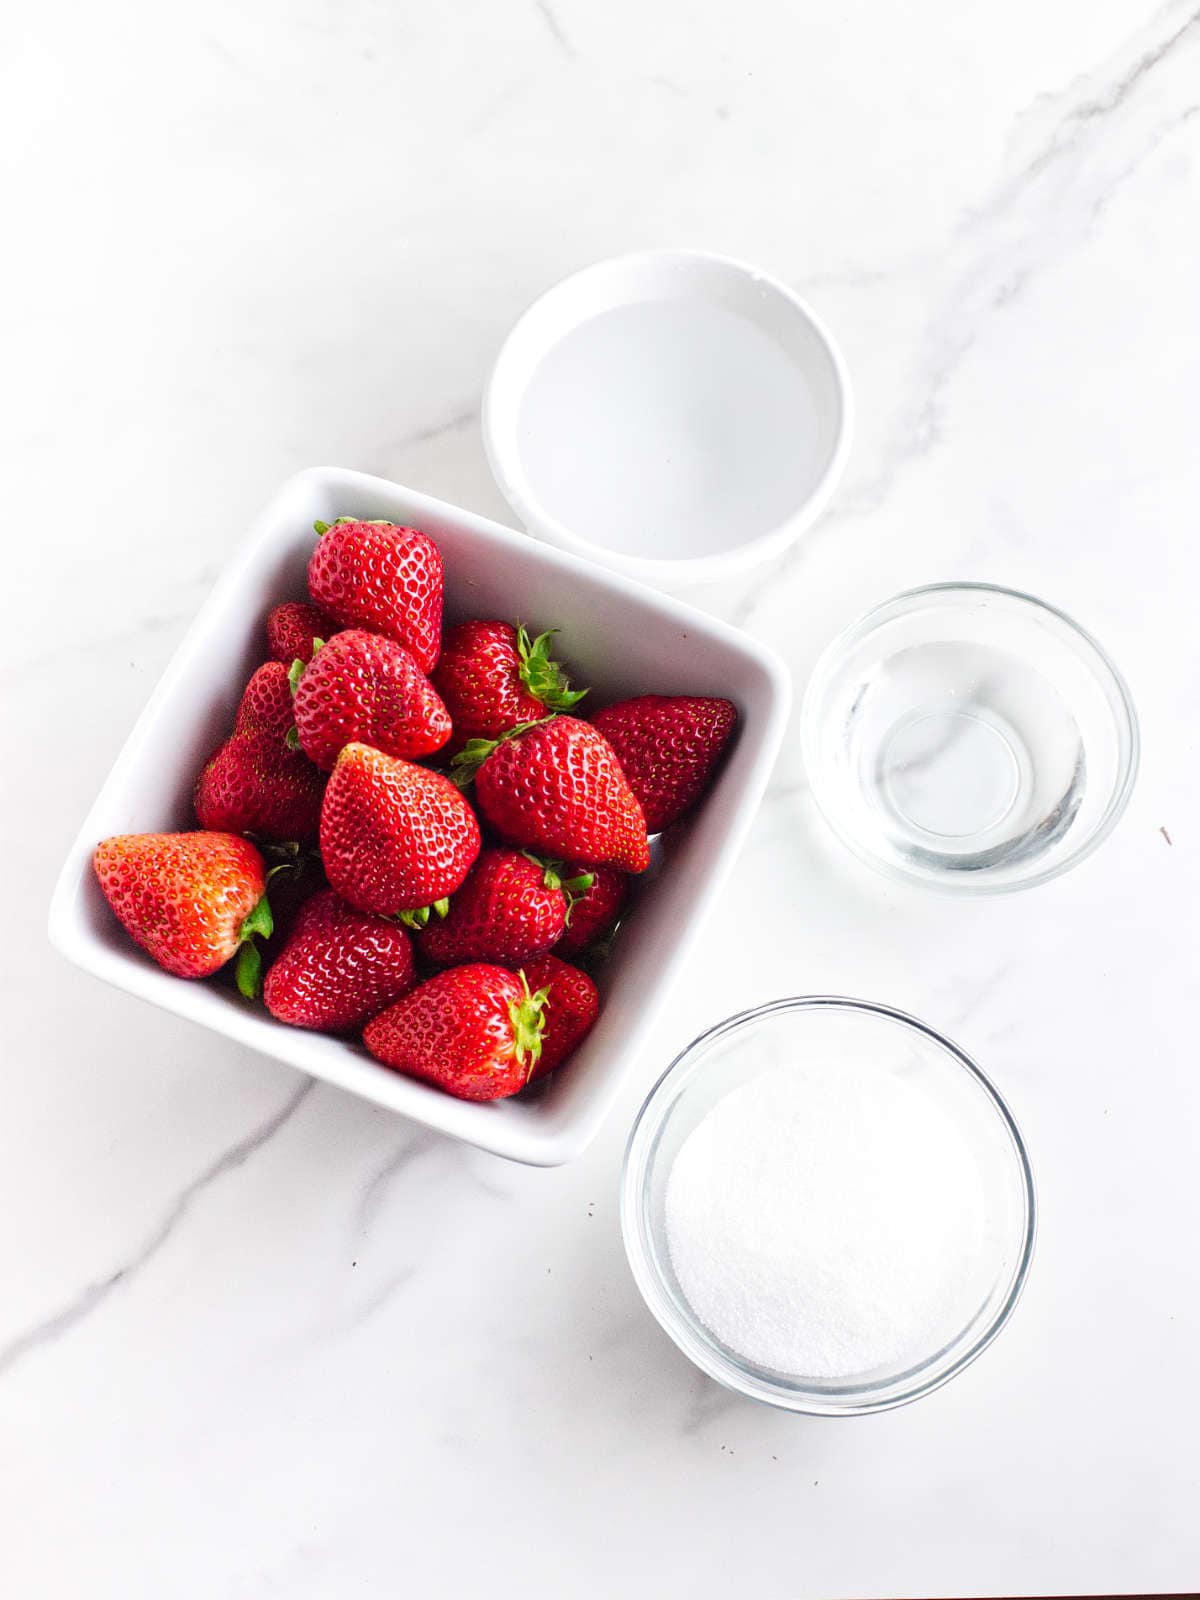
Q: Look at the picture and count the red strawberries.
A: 14